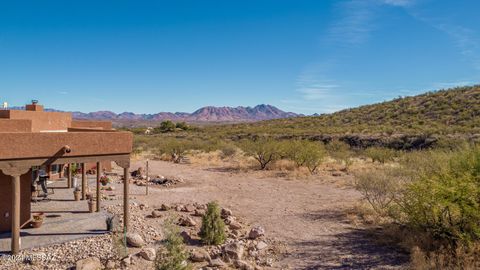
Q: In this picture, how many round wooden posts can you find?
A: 5